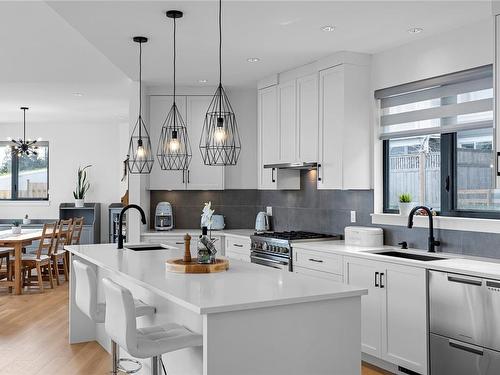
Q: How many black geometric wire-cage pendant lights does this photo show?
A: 3